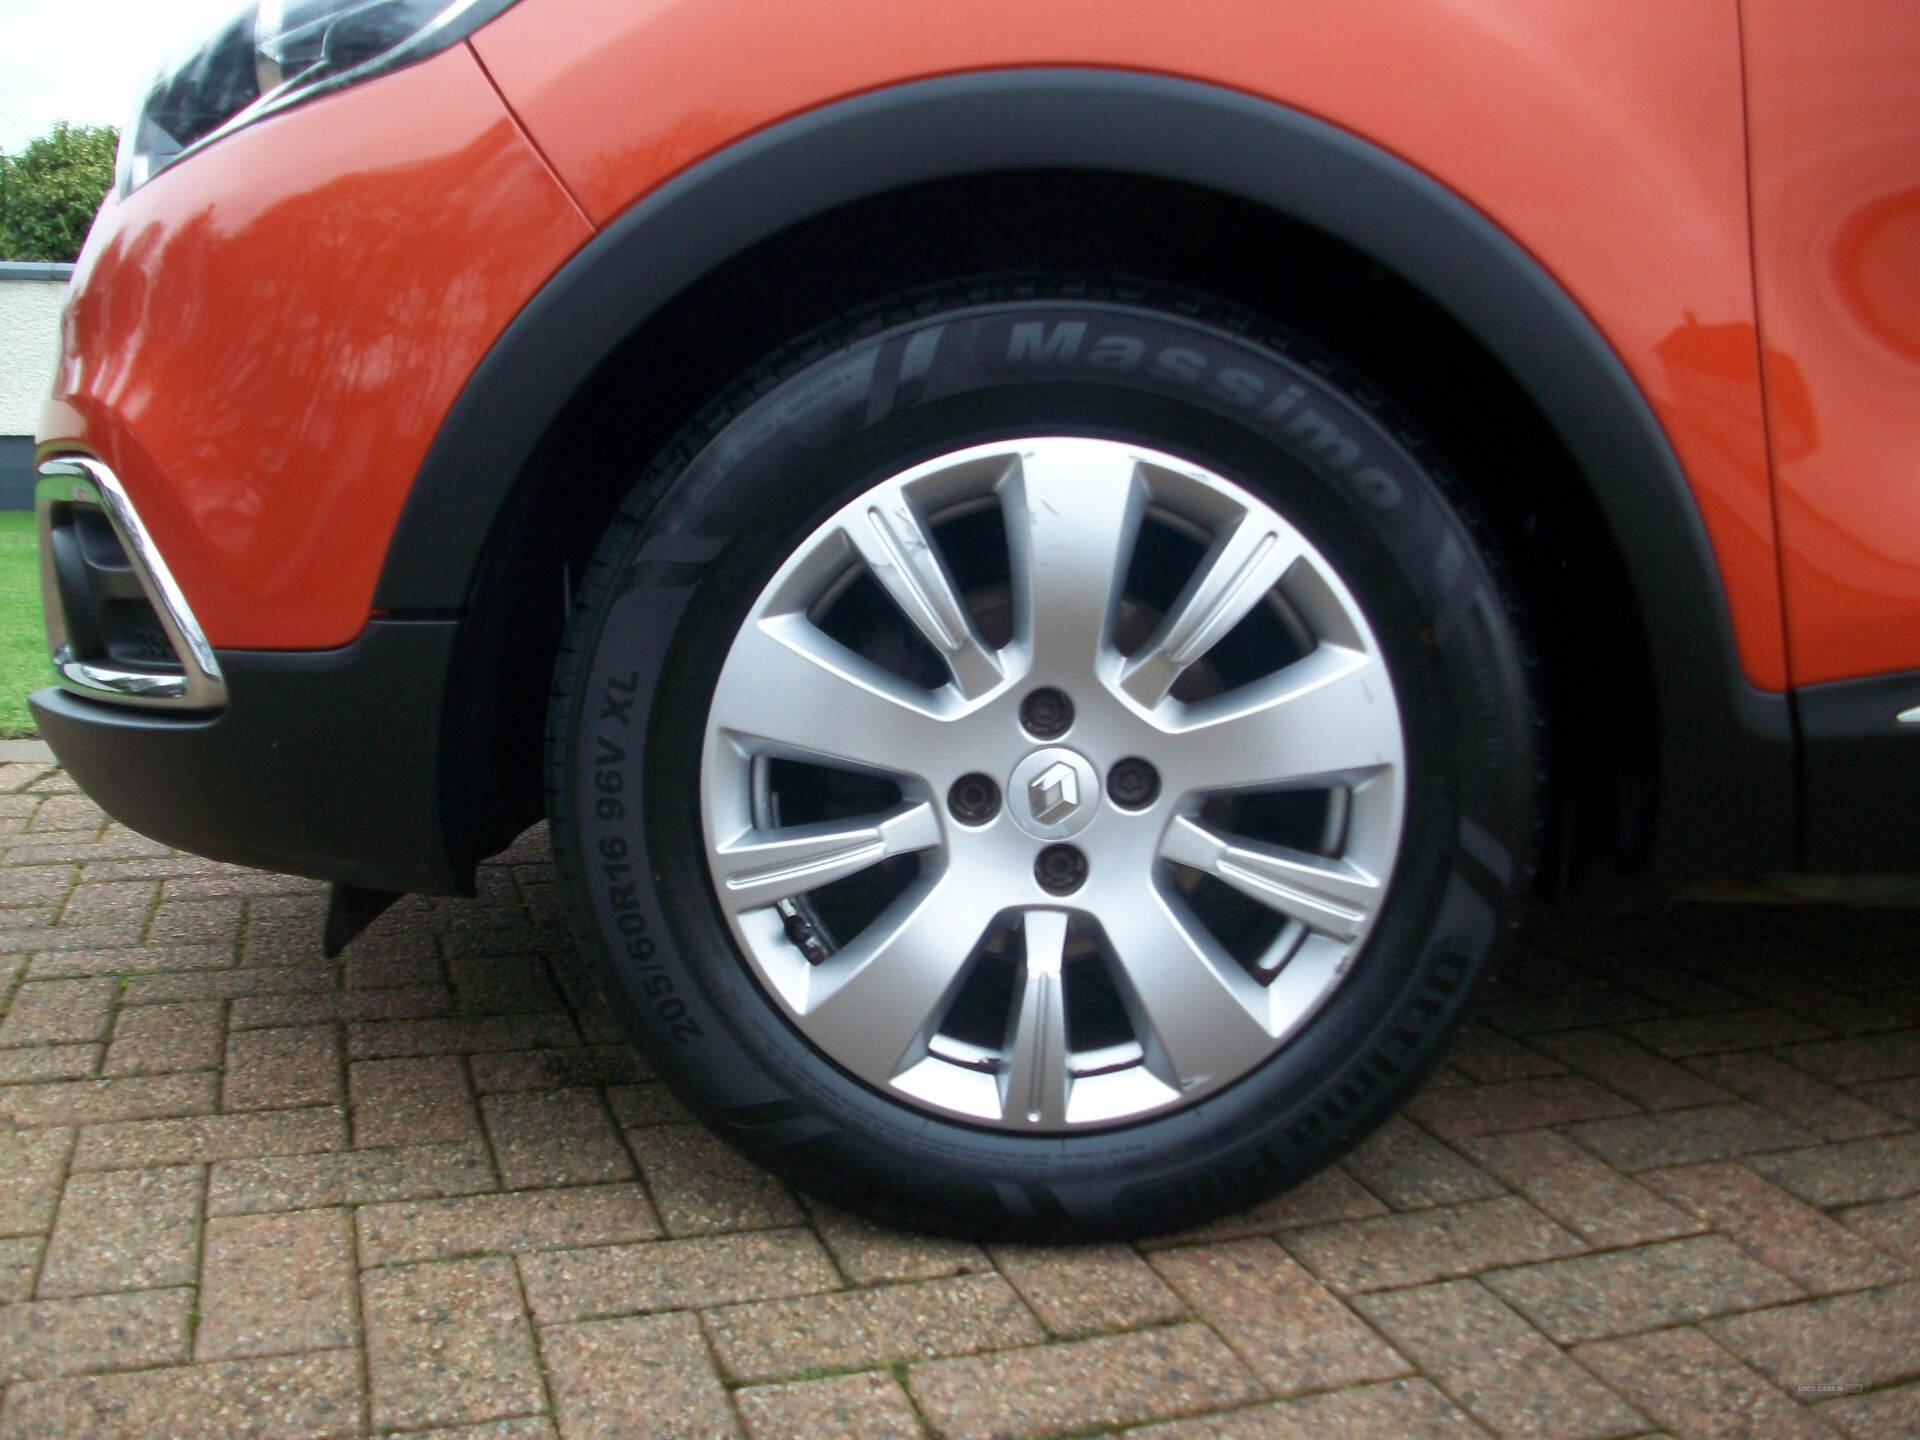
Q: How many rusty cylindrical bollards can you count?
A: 0